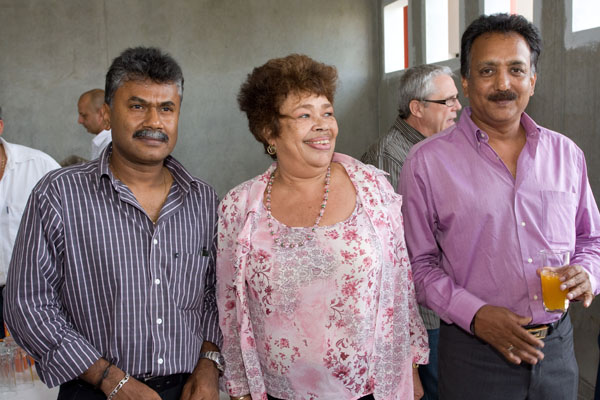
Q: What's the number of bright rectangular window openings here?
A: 4